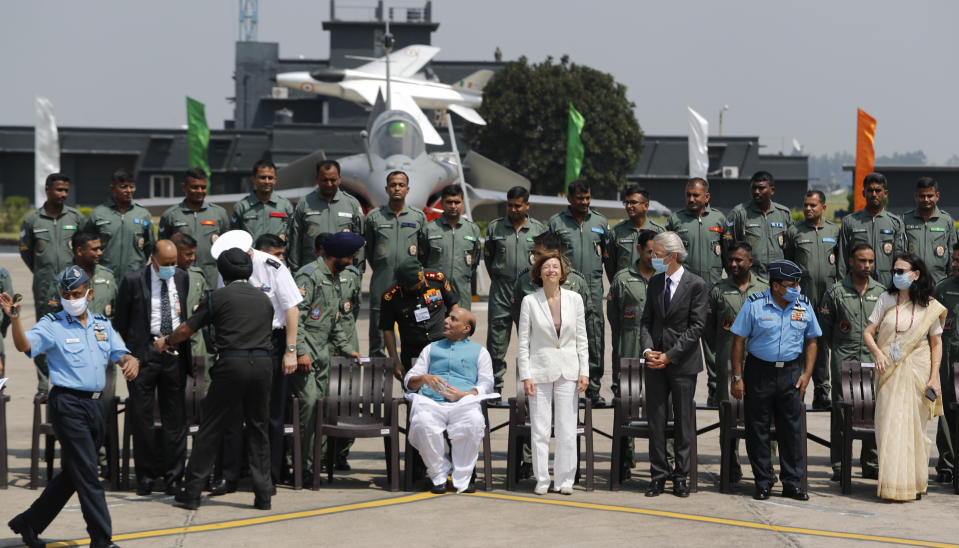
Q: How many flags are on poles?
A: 5